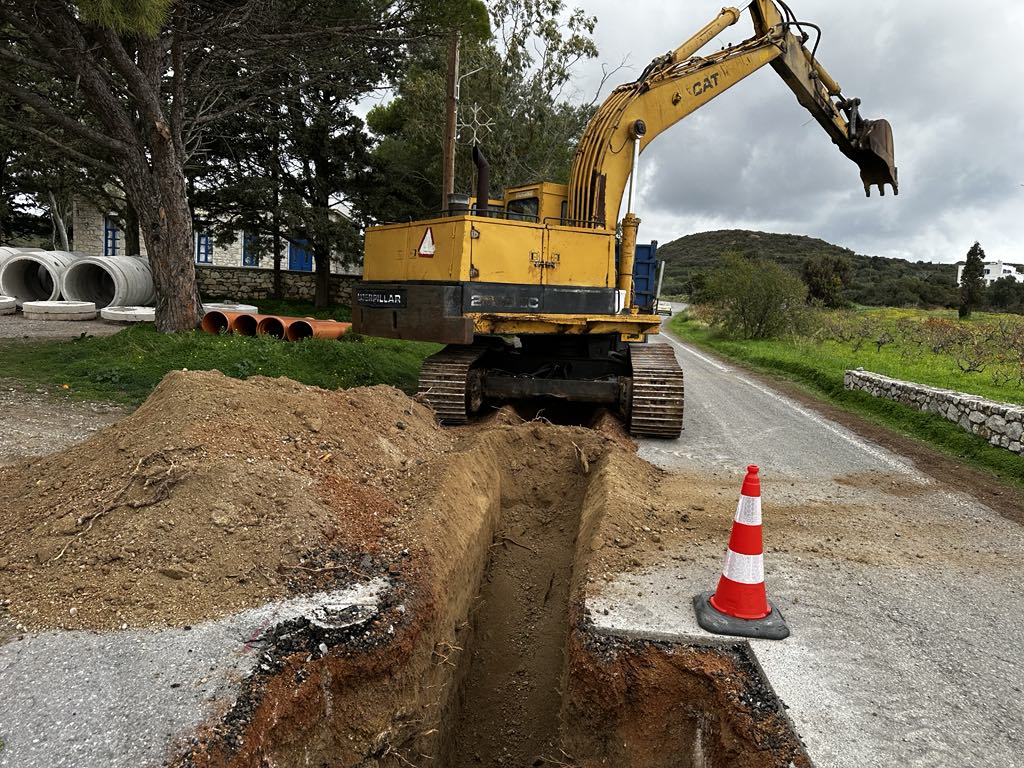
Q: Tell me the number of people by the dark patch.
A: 0